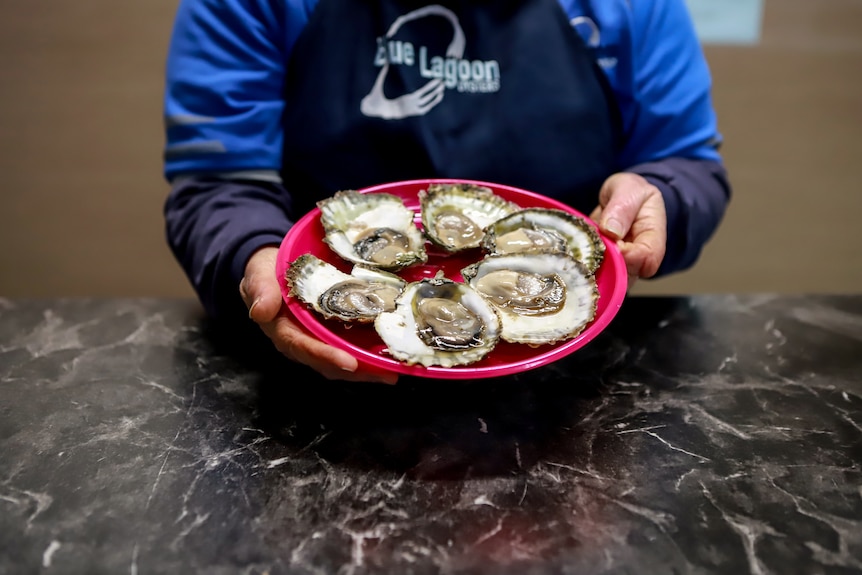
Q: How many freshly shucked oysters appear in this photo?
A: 6